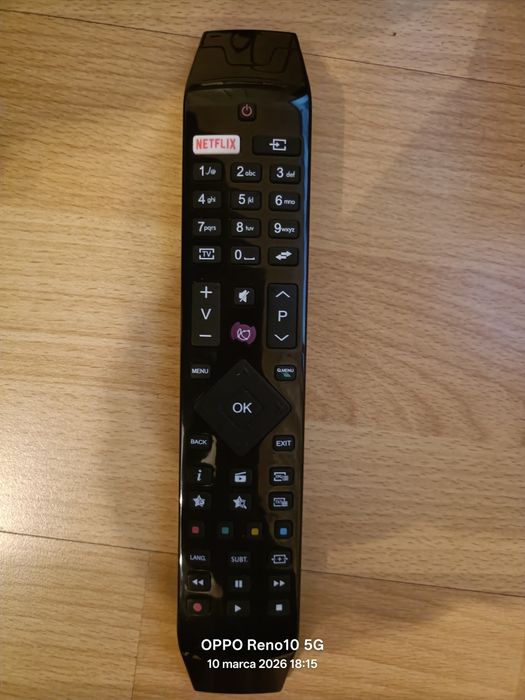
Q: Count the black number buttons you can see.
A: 10